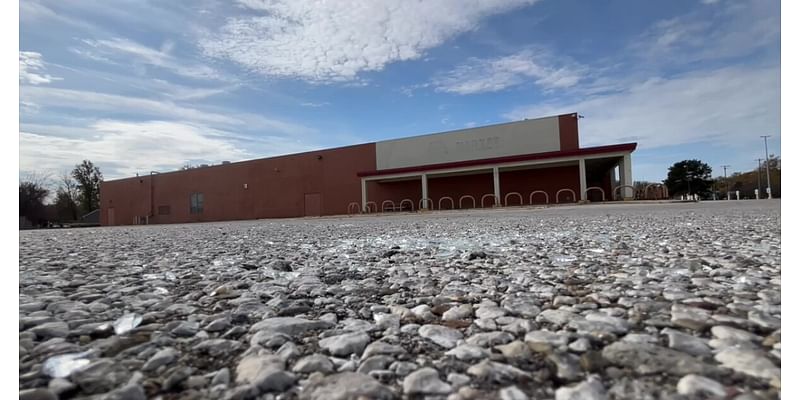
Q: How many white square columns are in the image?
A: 5